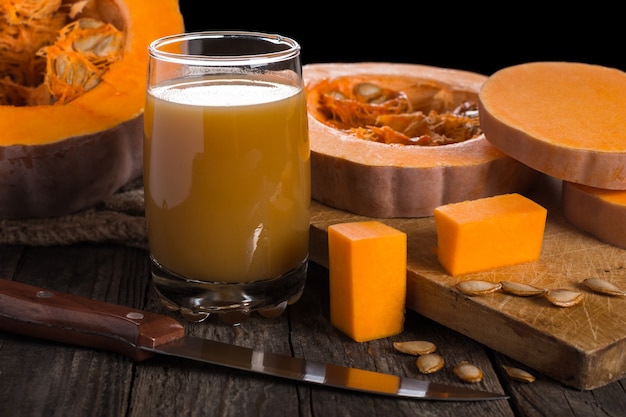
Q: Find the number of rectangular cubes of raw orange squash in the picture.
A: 2